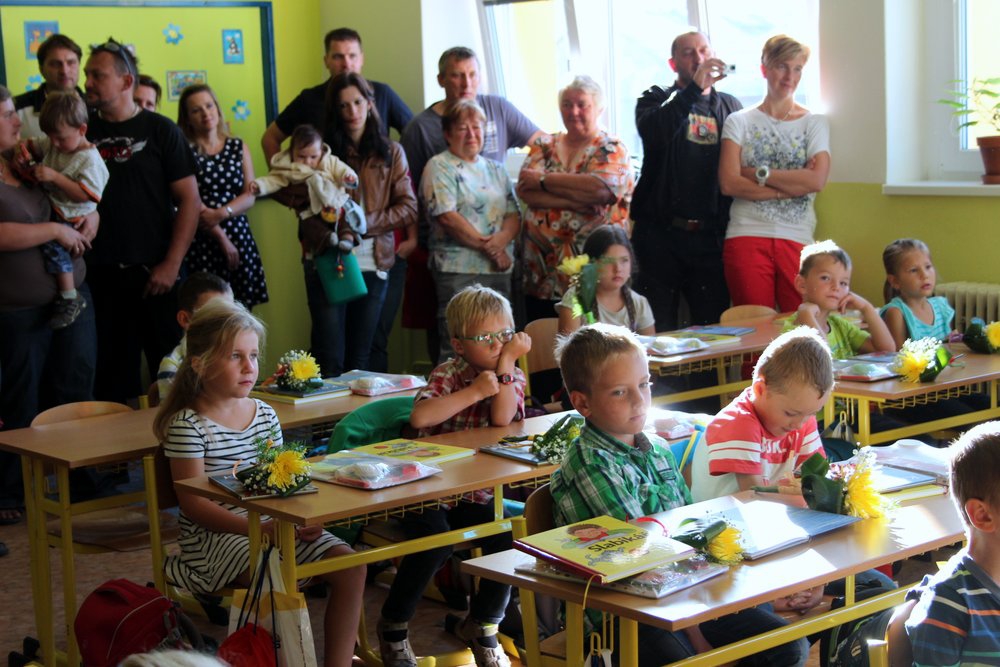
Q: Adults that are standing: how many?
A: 12